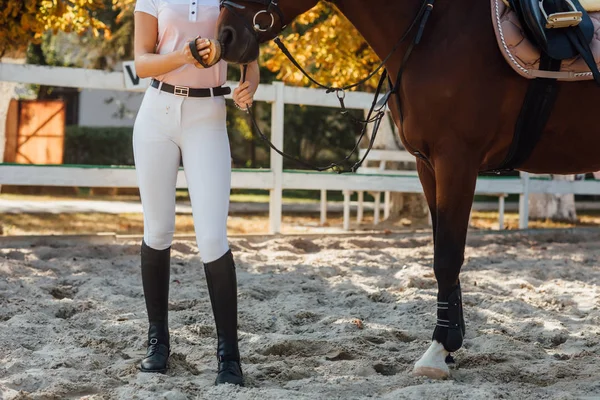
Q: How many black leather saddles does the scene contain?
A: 1